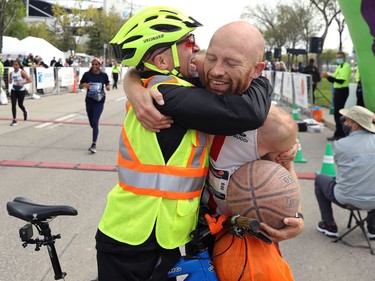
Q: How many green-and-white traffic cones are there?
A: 3